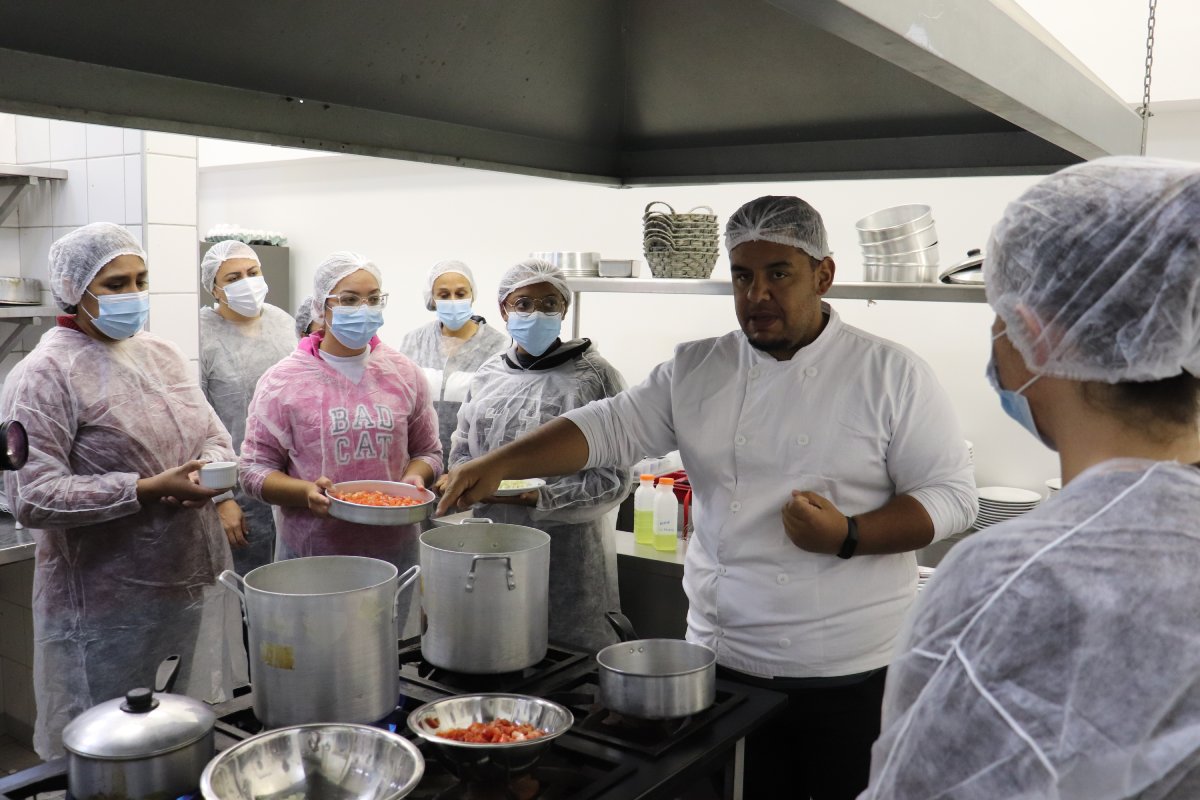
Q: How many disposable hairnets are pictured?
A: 8